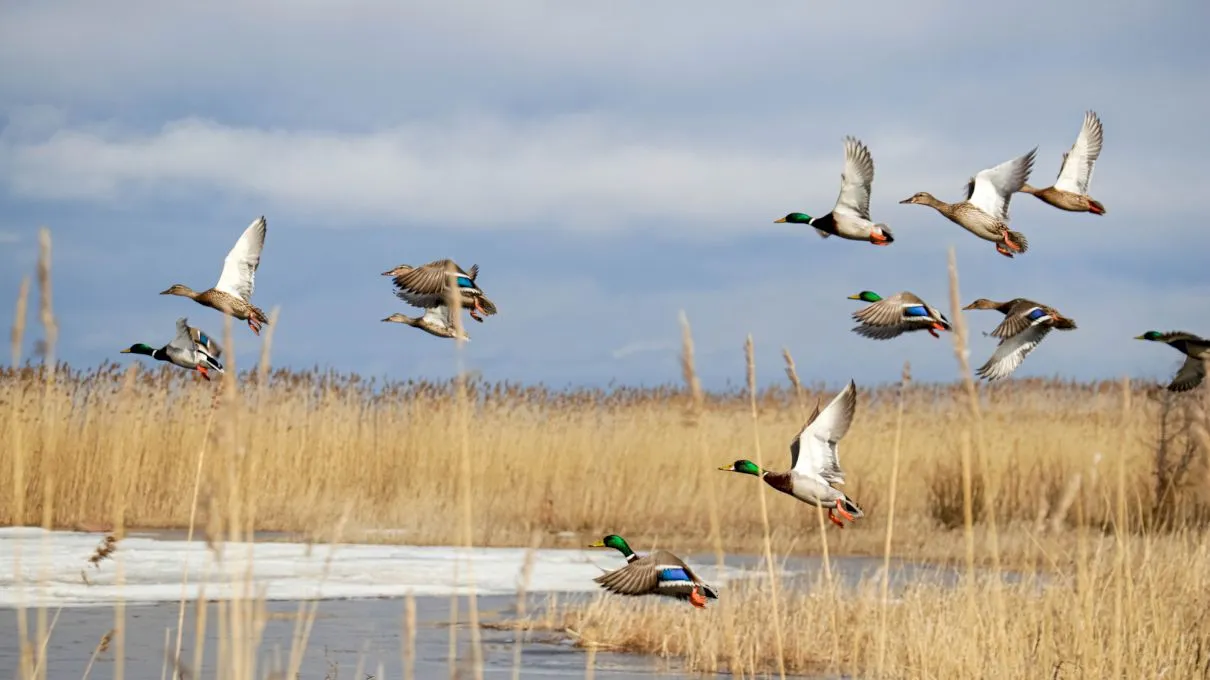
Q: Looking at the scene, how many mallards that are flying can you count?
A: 12